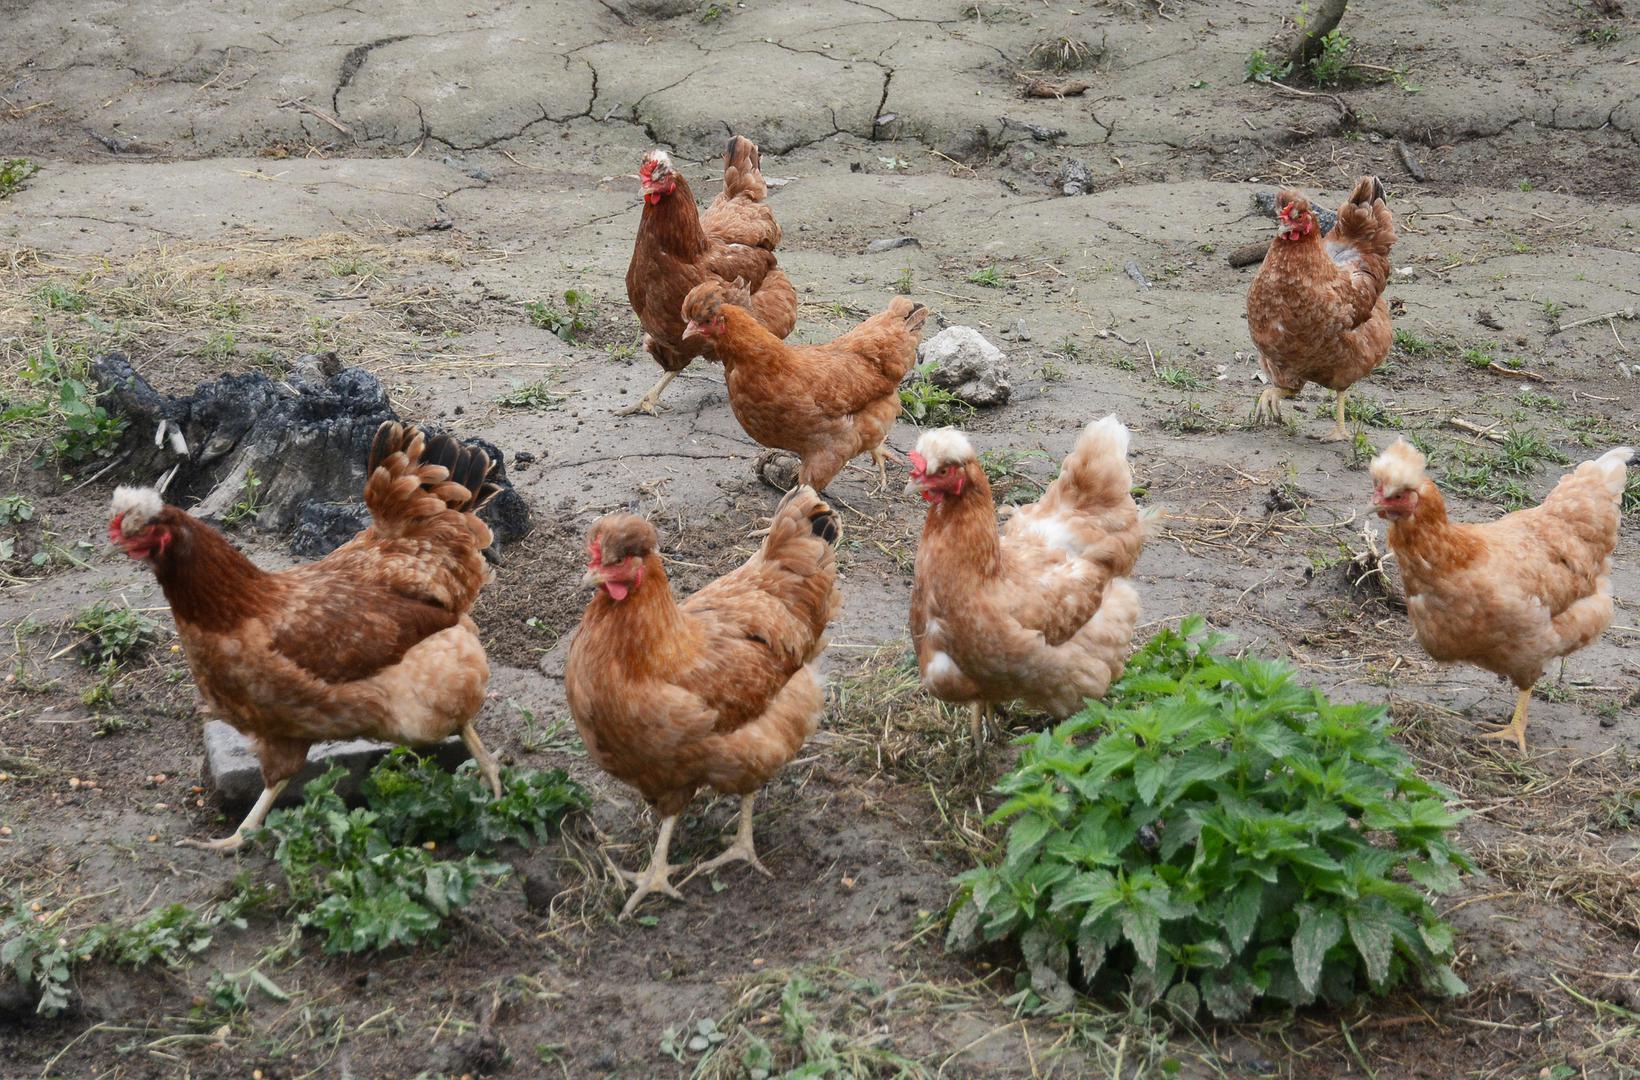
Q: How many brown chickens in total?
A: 7